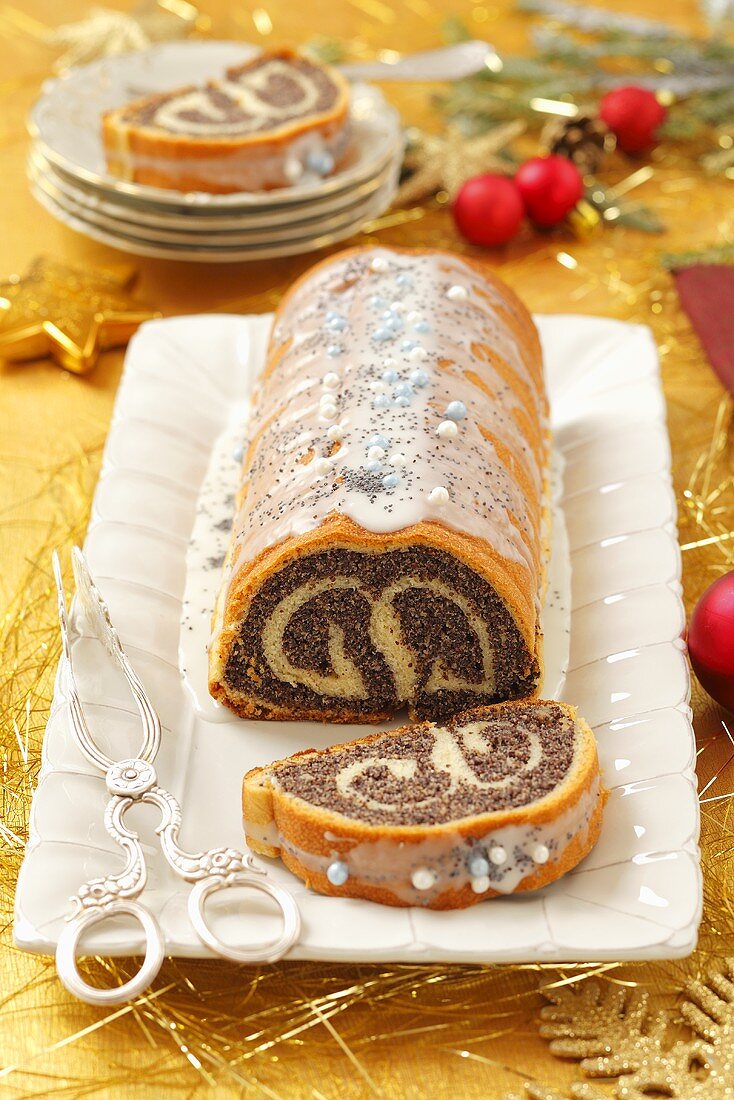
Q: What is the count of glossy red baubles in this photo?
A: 4